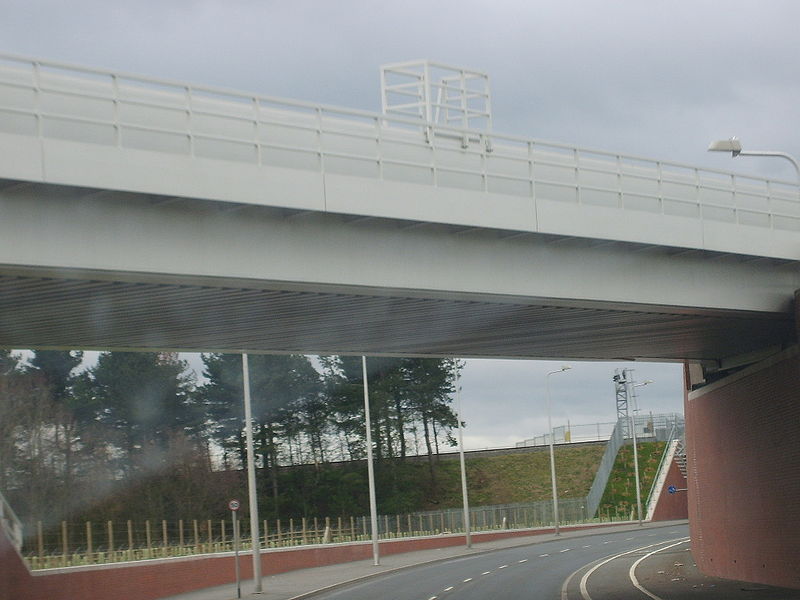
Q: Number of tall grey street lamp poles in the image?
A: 5